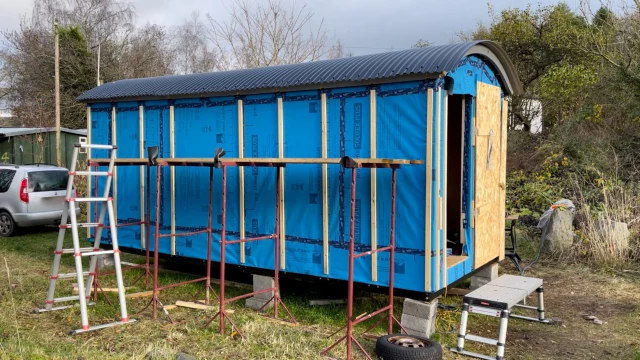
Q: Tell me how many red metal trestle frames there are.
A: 4